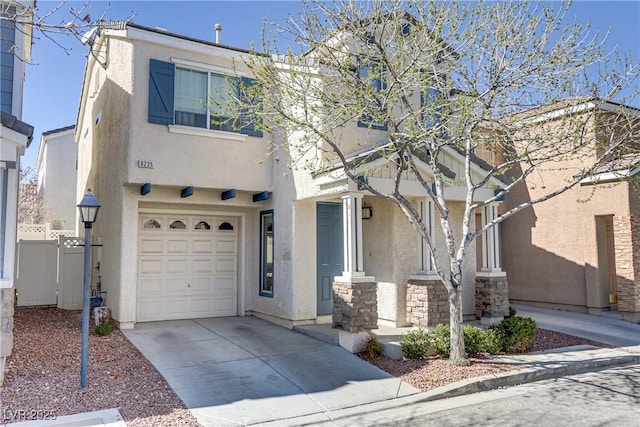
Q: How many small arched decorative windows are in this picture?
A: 4